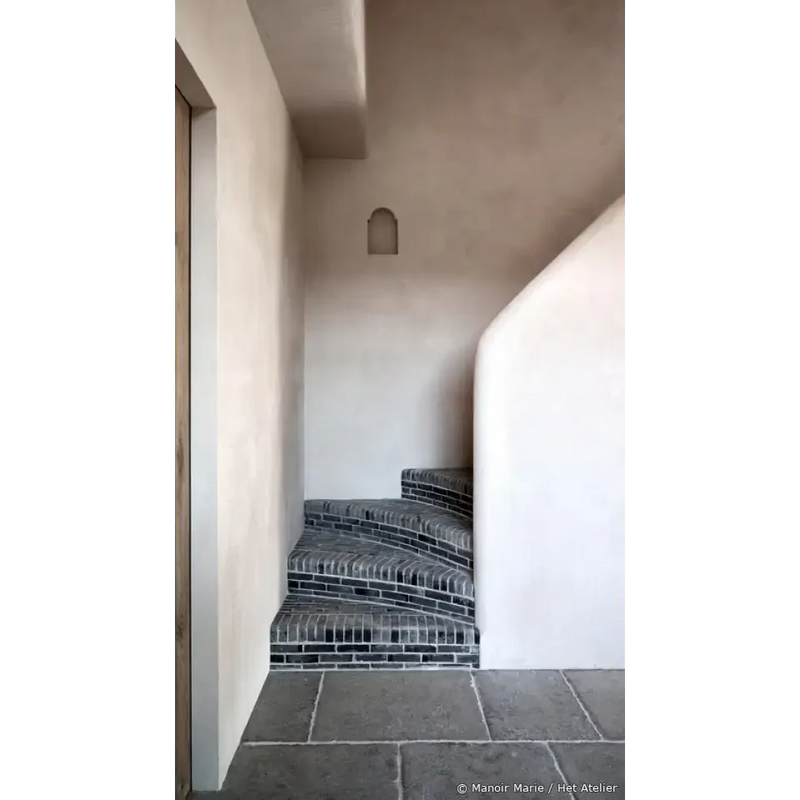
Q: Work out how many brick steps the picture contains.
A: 4